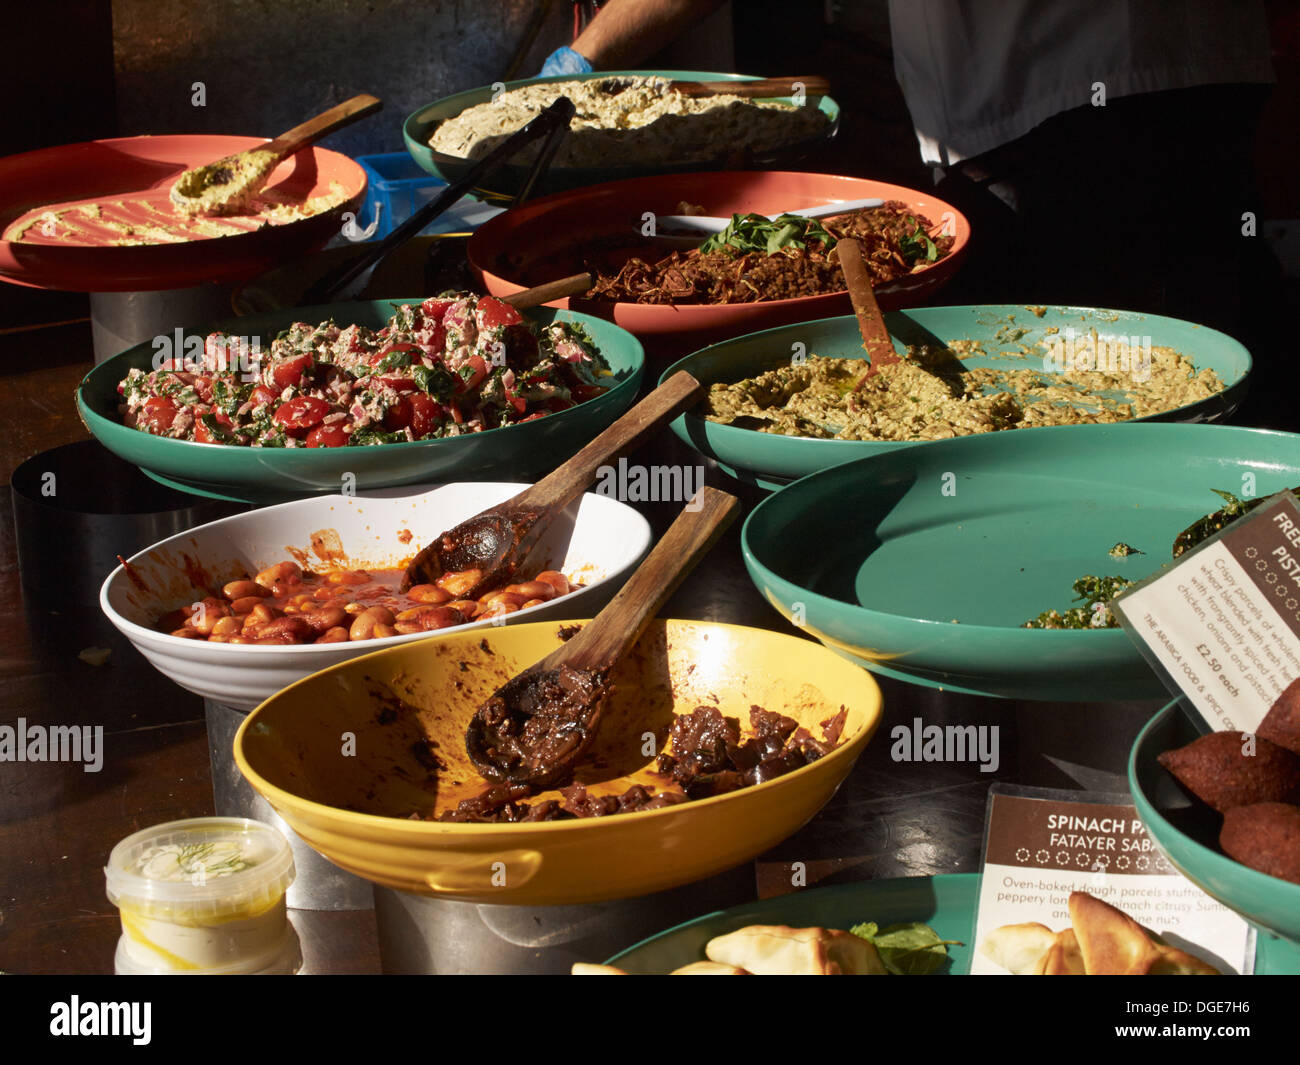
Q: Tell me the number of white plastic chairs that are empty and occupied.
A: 0